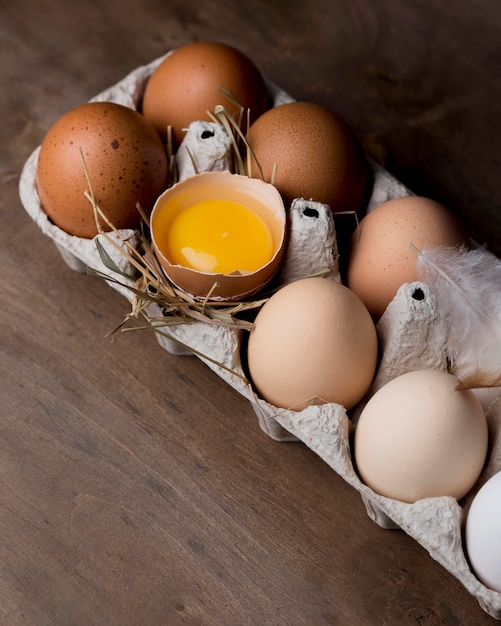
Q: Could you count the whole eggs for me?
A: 7